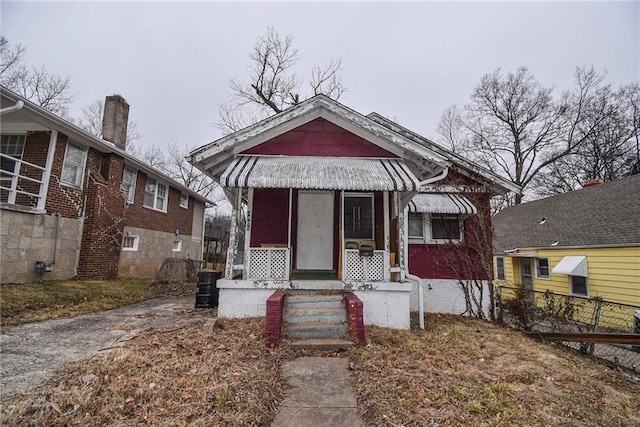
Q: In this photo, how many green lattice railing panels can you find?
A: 0